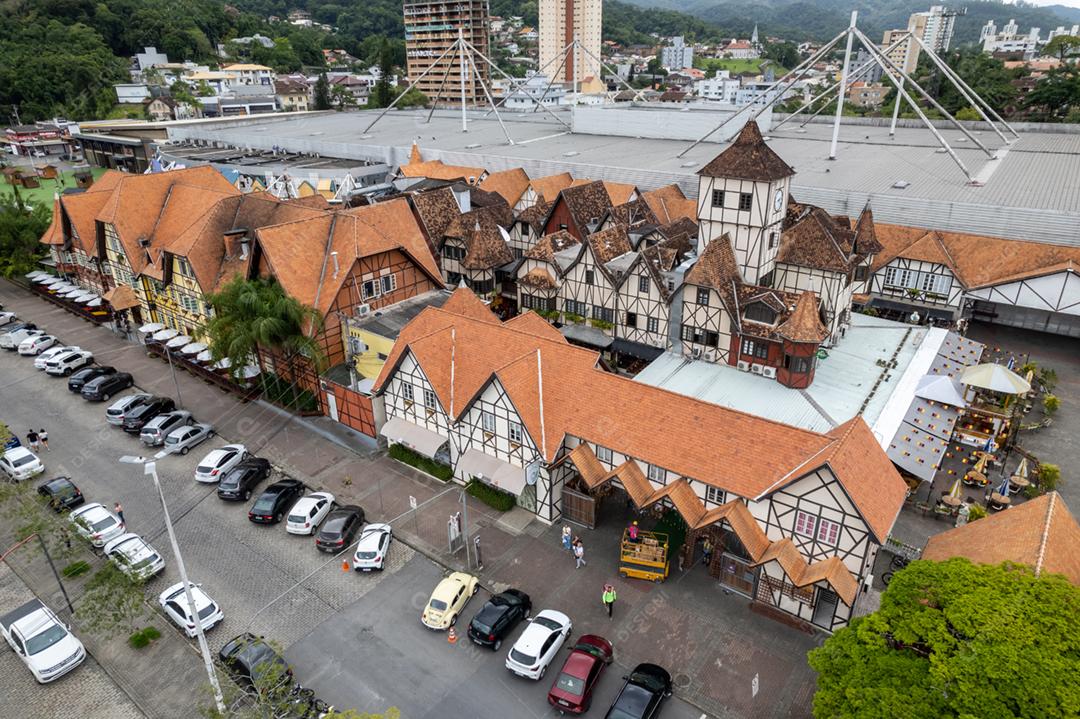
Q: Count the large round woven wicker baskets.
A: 0